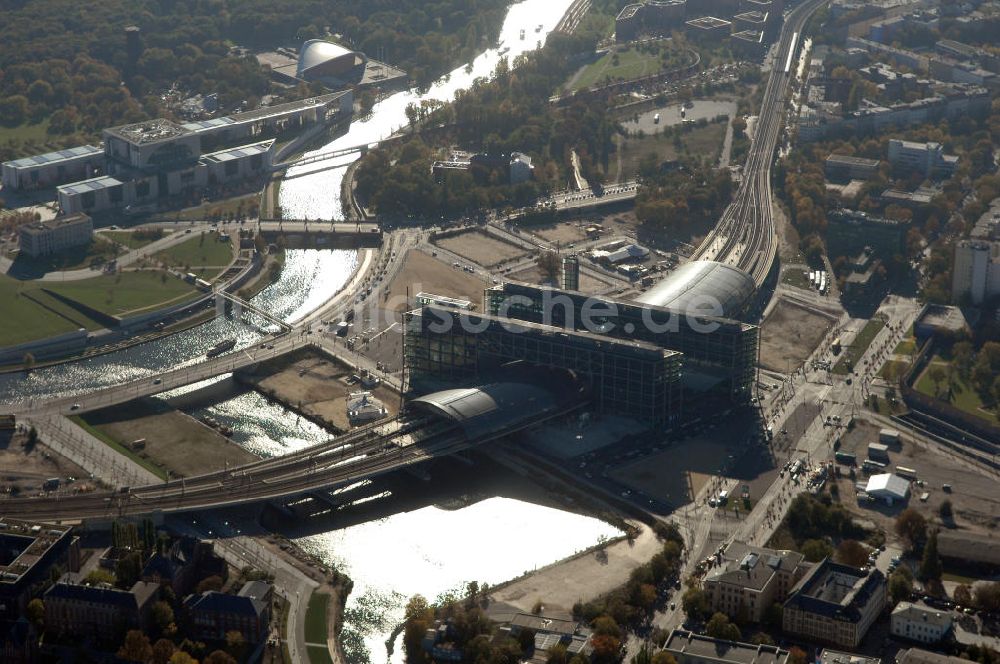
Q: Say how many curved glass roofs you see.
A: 2